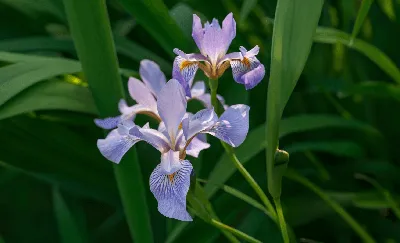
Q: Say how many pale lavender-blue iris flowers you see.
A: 3